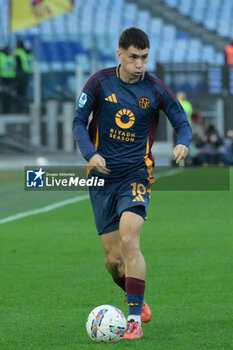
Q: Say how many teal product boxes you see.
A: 0